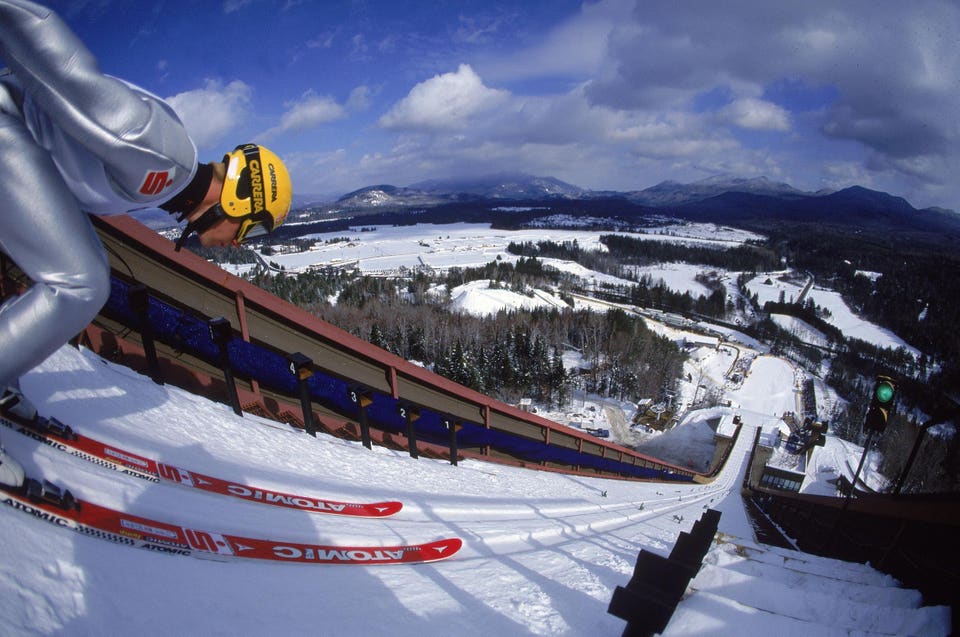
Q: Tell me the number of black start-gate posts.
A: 6